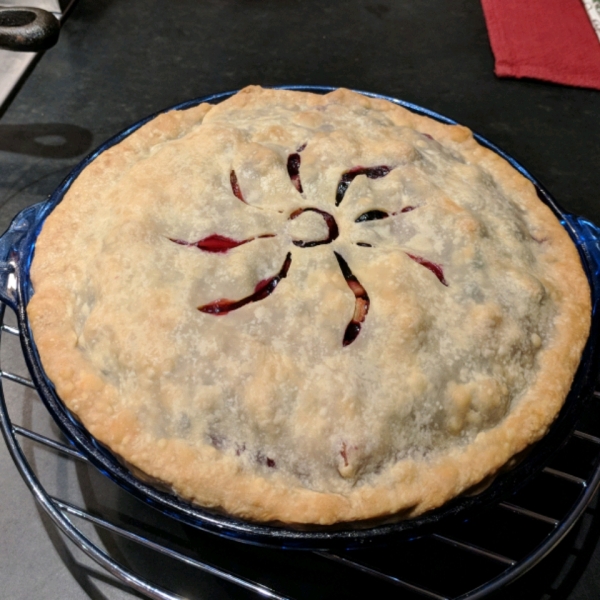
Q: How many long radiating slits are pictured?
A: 8